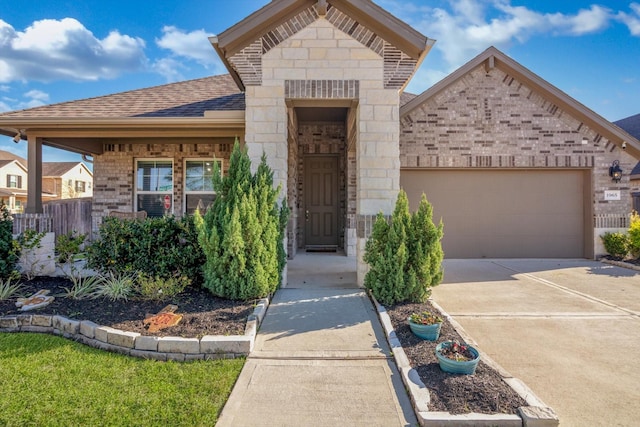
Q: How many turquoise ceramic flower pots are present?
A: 2